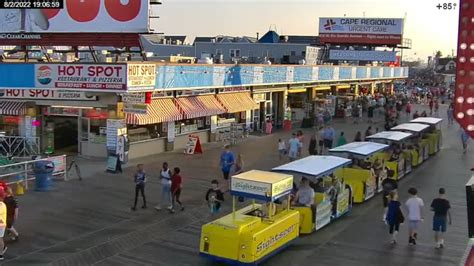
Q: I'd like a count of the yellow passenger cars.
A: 5